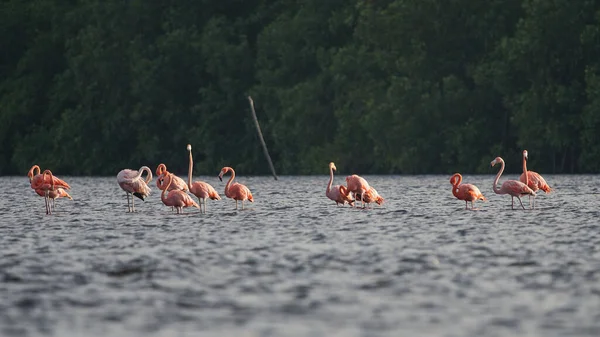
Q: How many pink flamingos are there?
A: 13